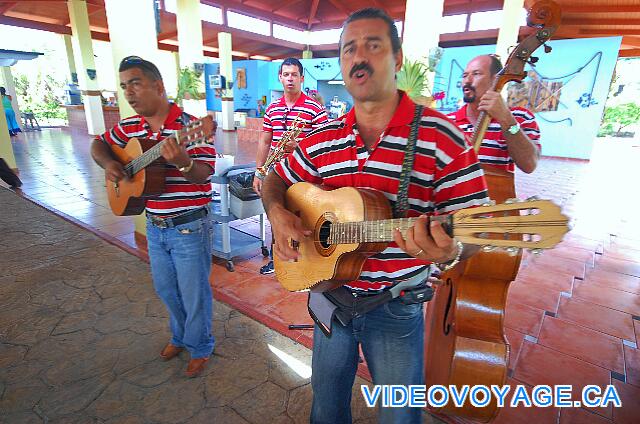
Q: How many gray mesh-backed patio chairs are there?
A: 0